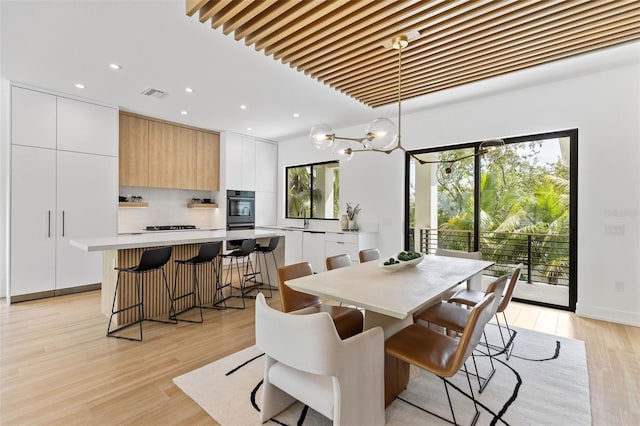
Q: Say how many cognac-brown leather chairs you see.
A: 6